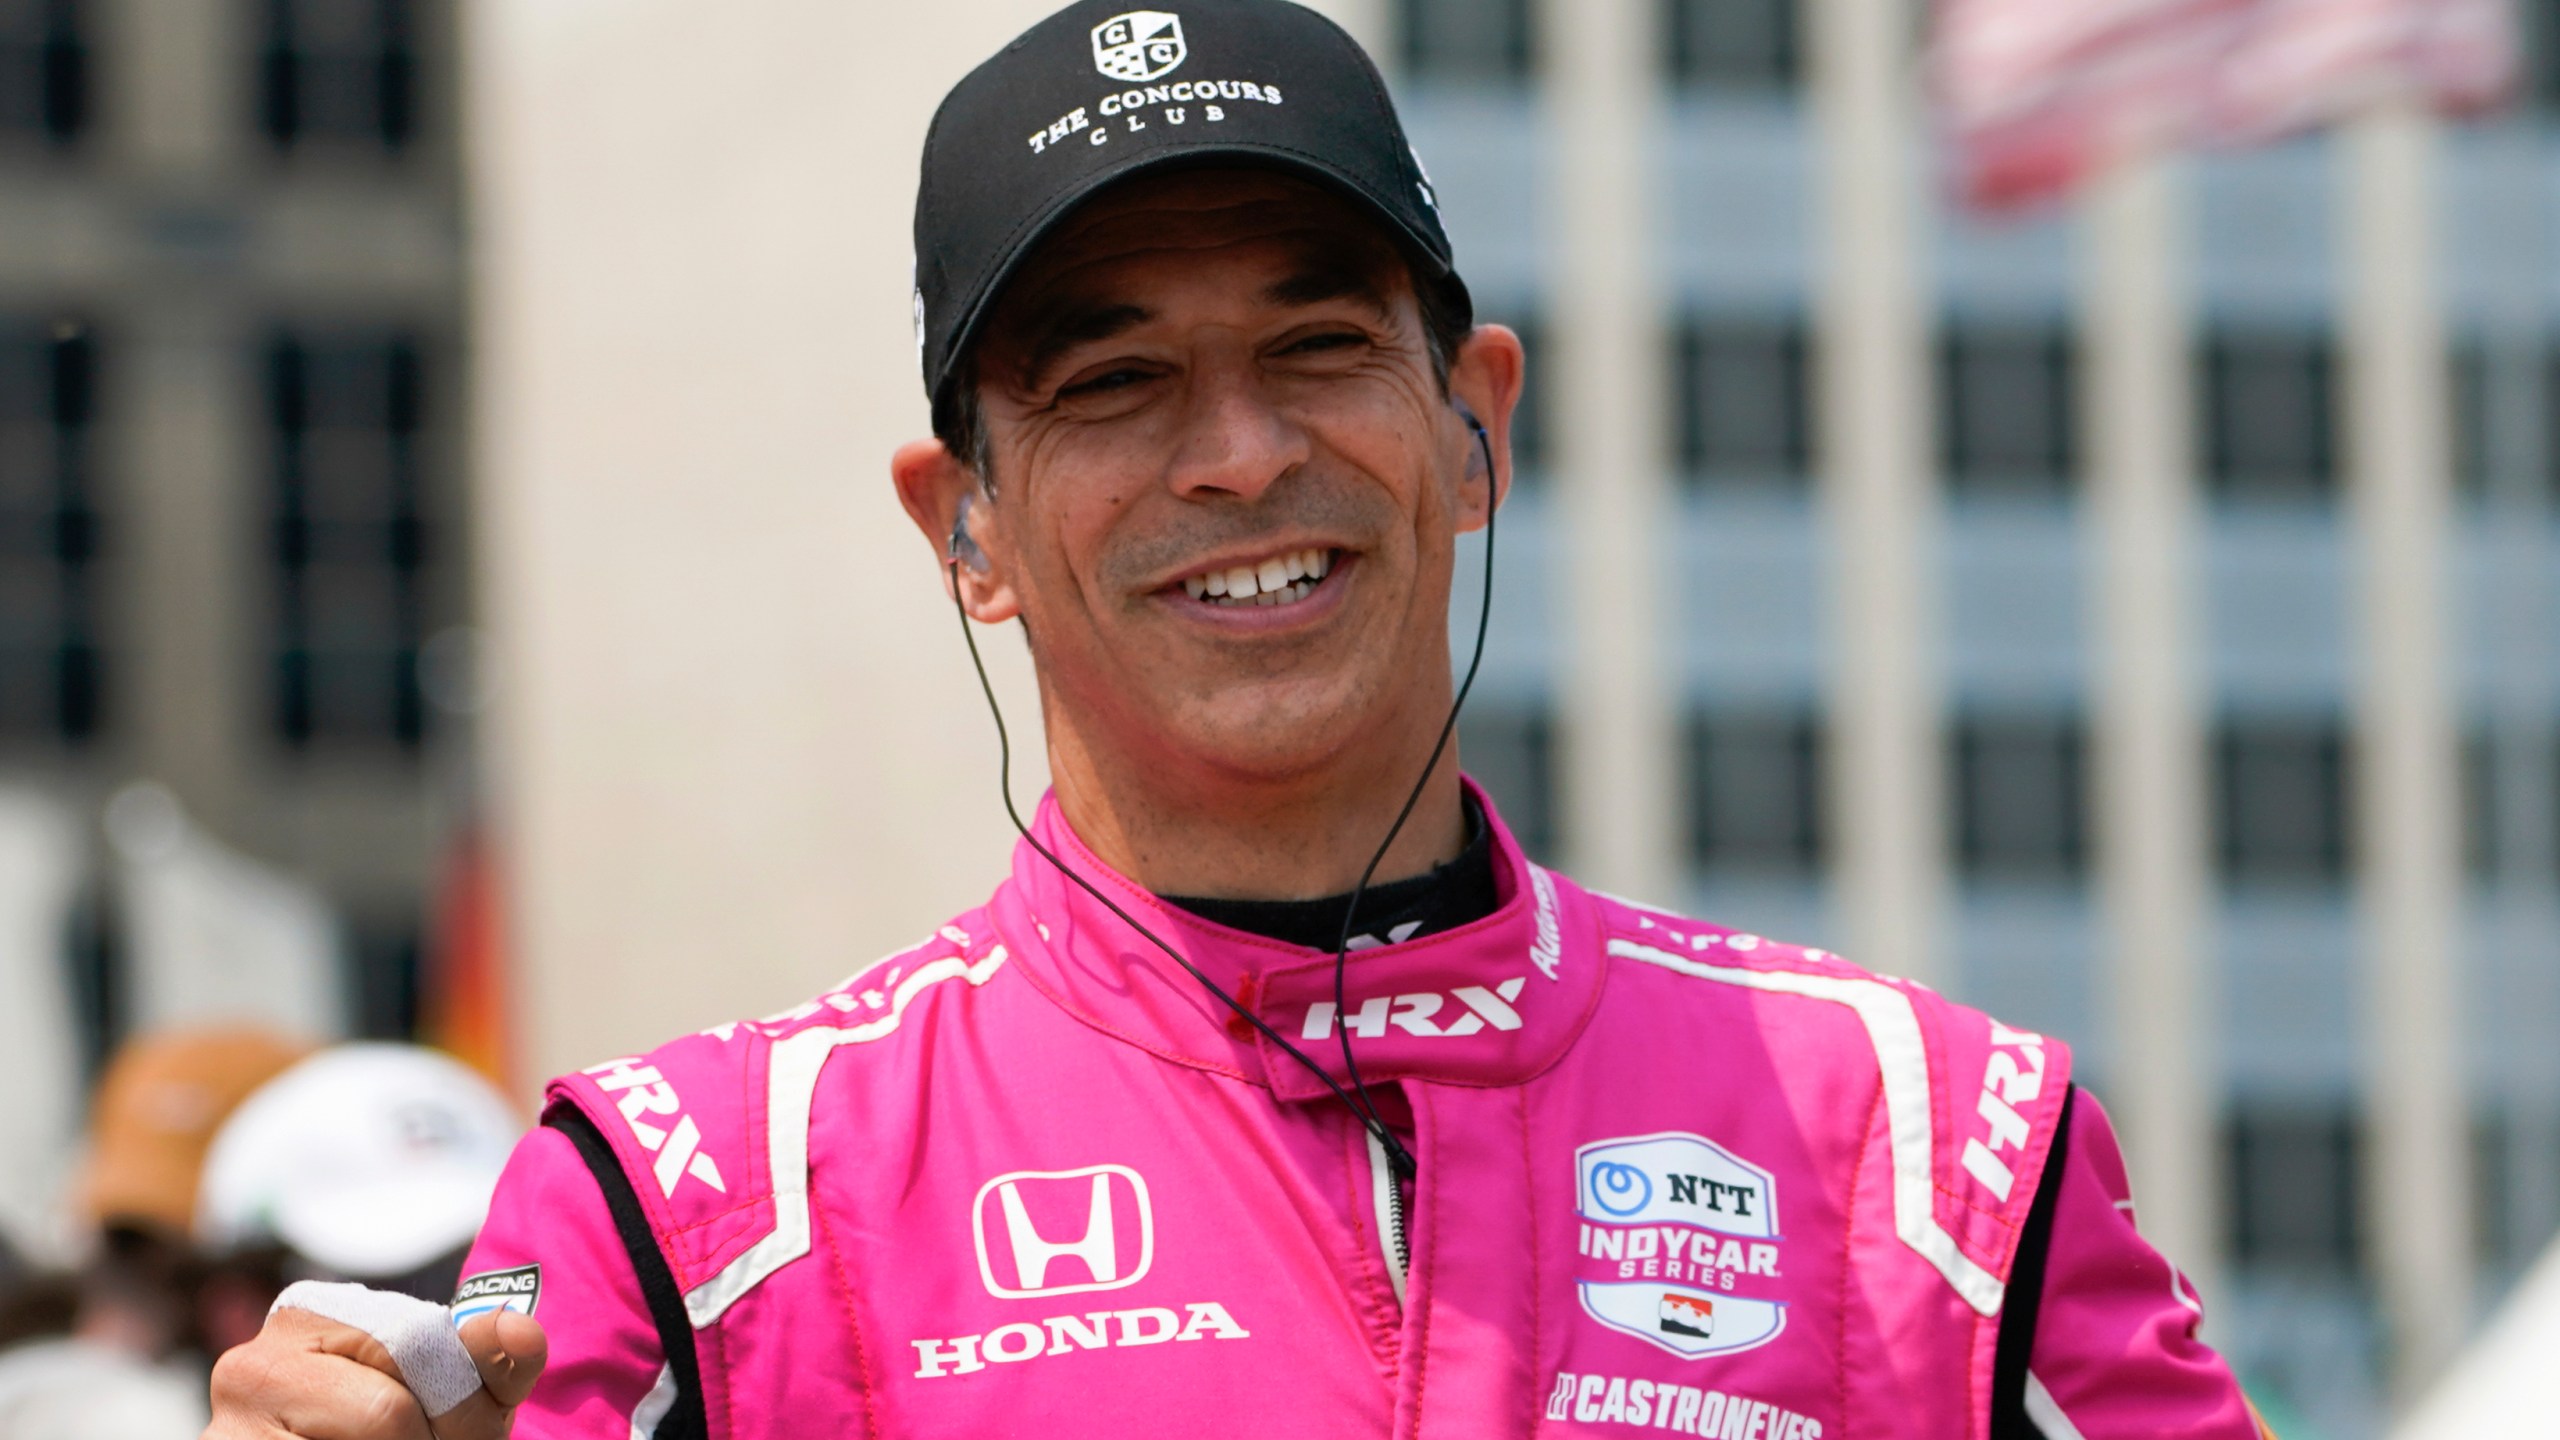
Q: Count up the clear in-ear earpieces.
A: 2